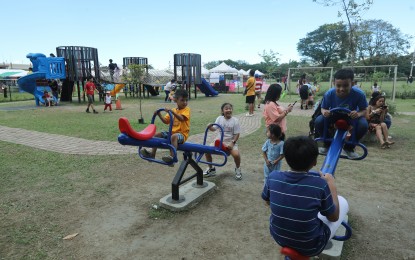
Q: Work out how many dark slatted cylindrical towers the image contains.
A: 3